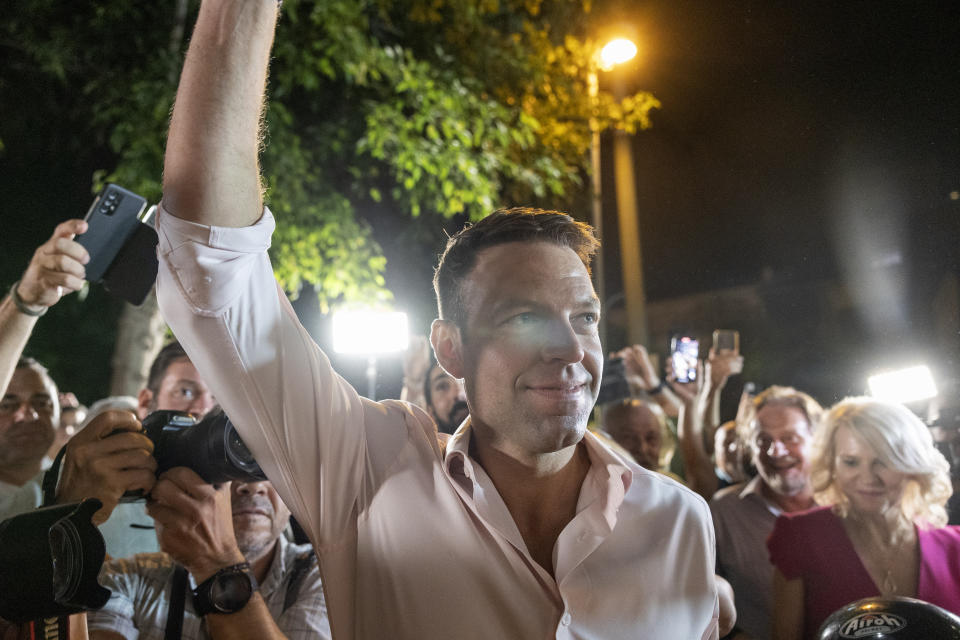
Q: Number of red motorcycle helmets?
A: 0